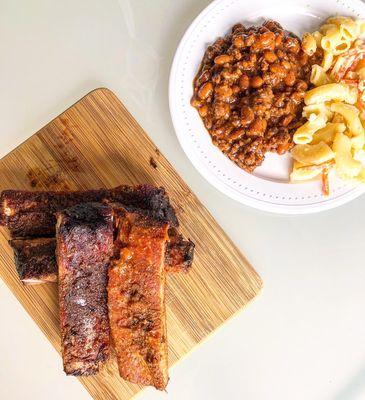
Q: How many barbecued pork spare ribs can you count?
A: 4